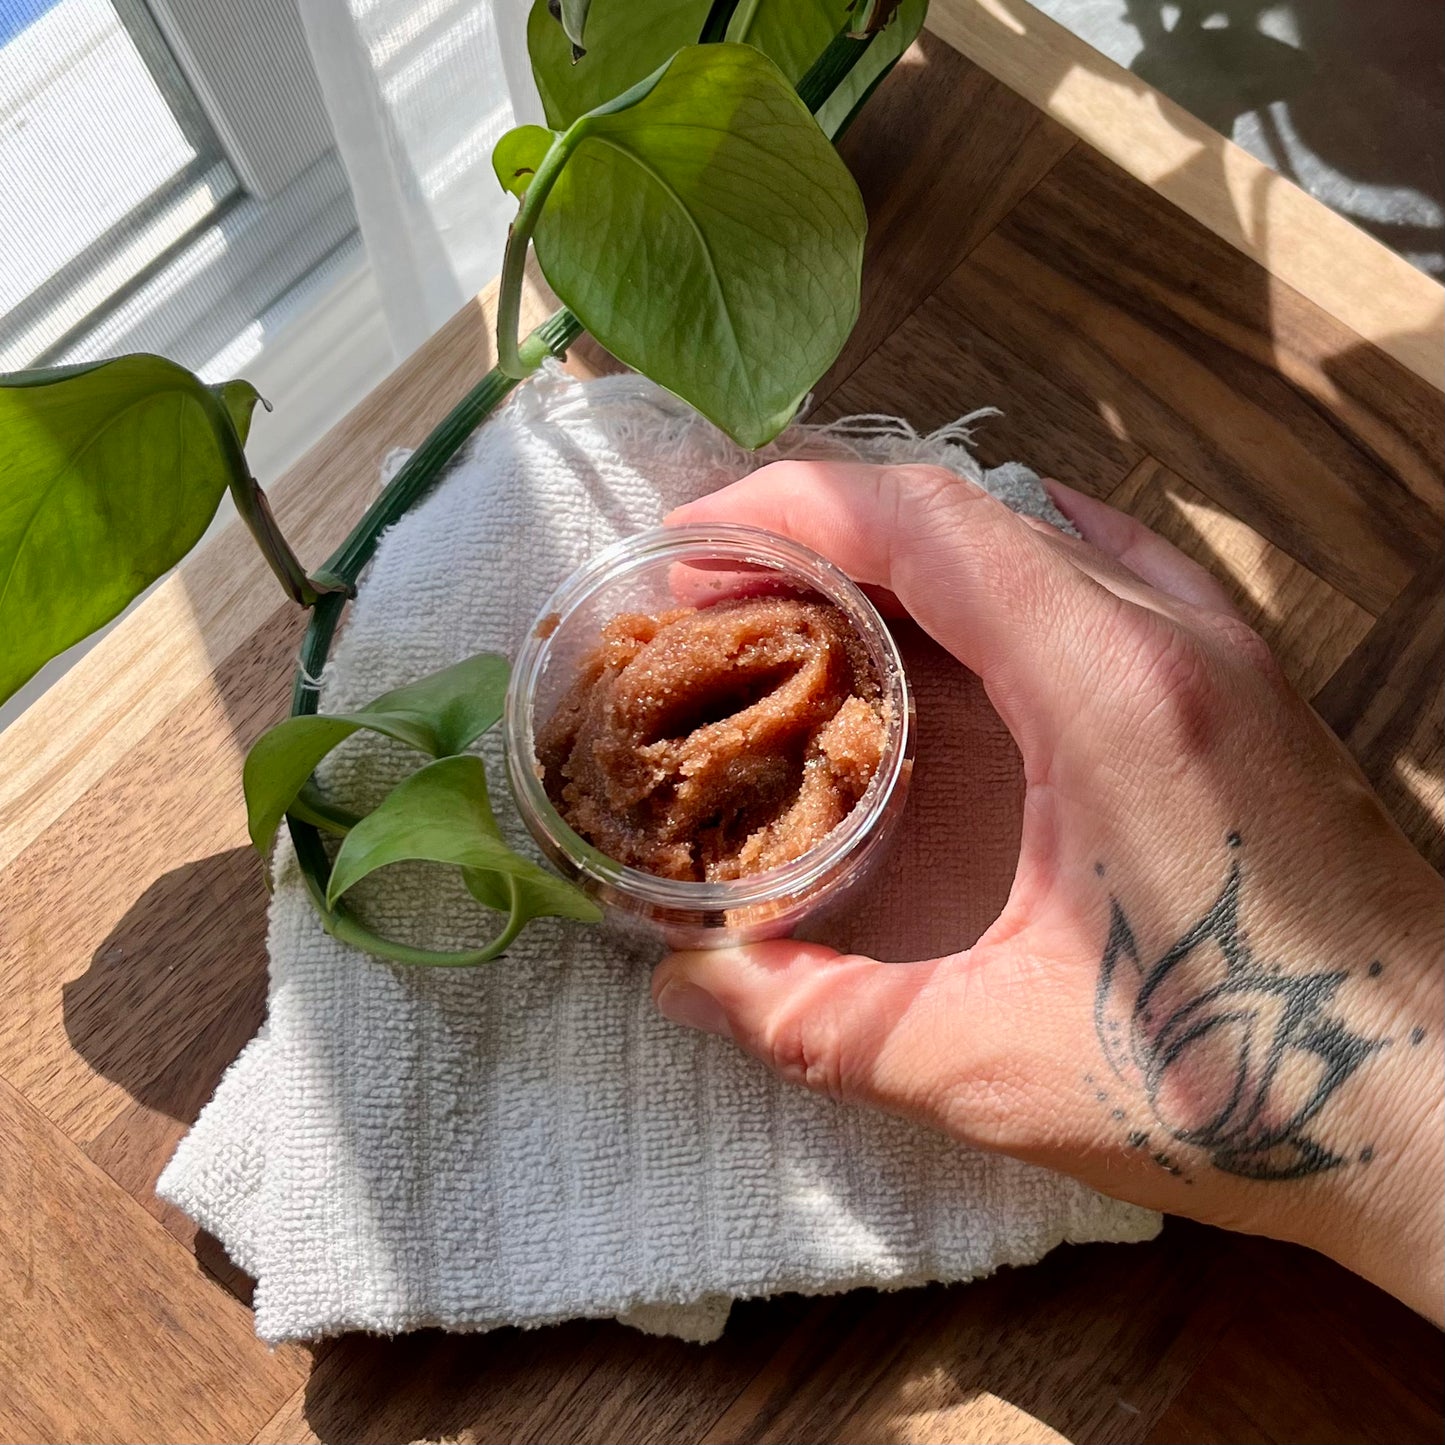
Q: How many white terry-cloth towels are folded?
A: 1